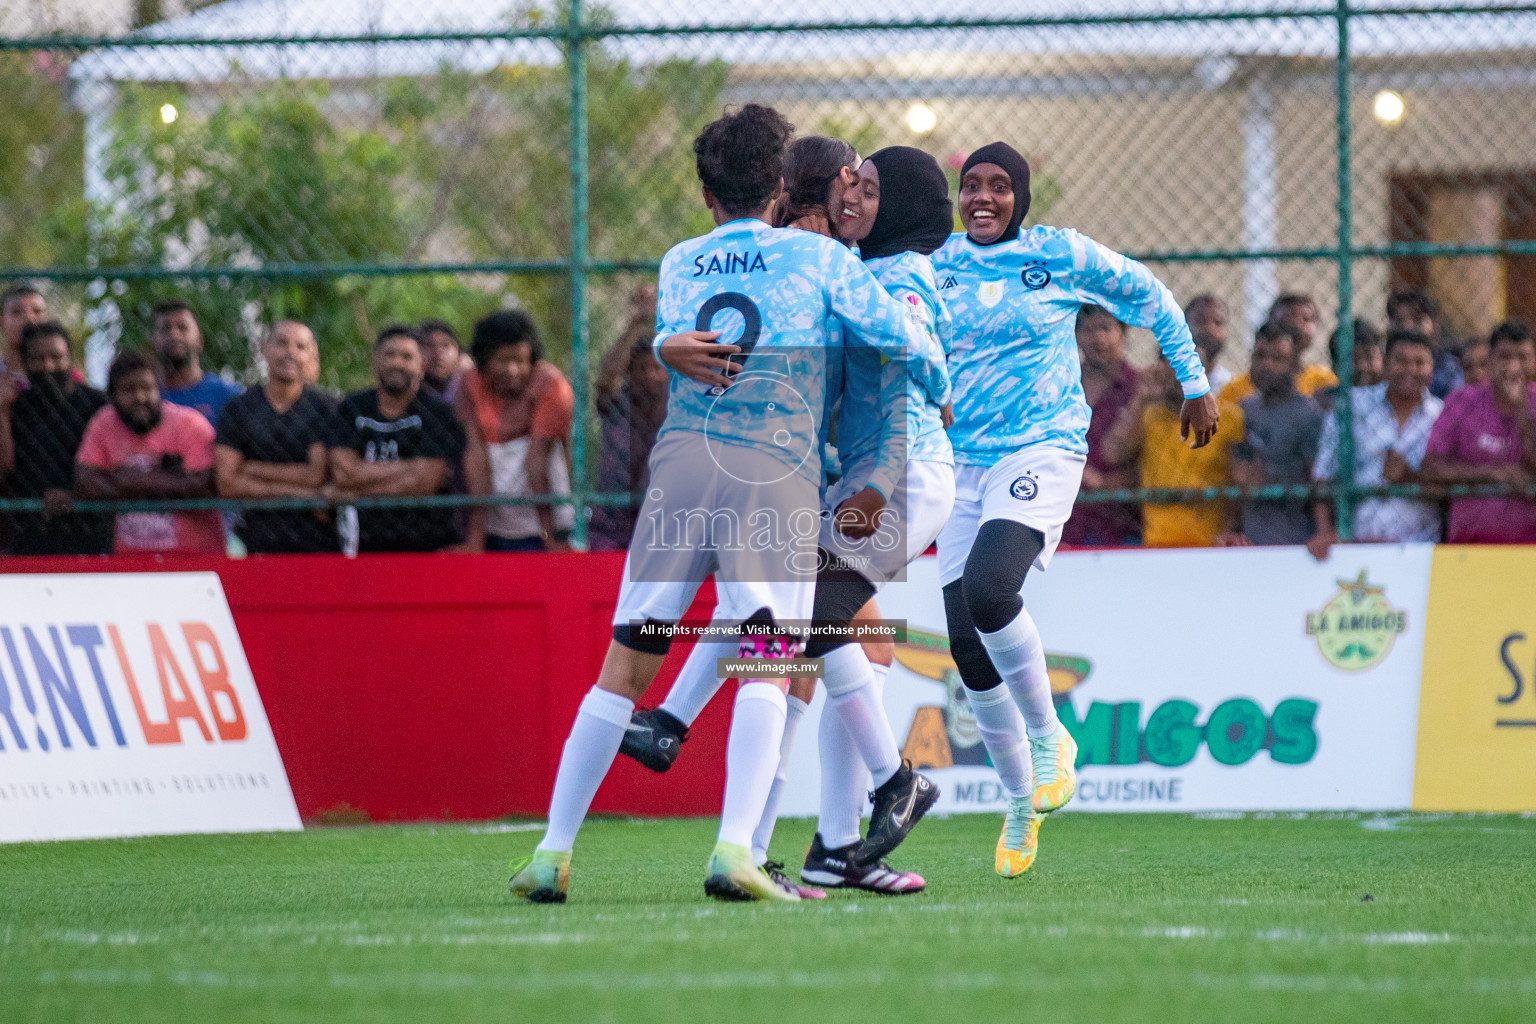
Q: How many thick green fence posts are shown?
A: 2